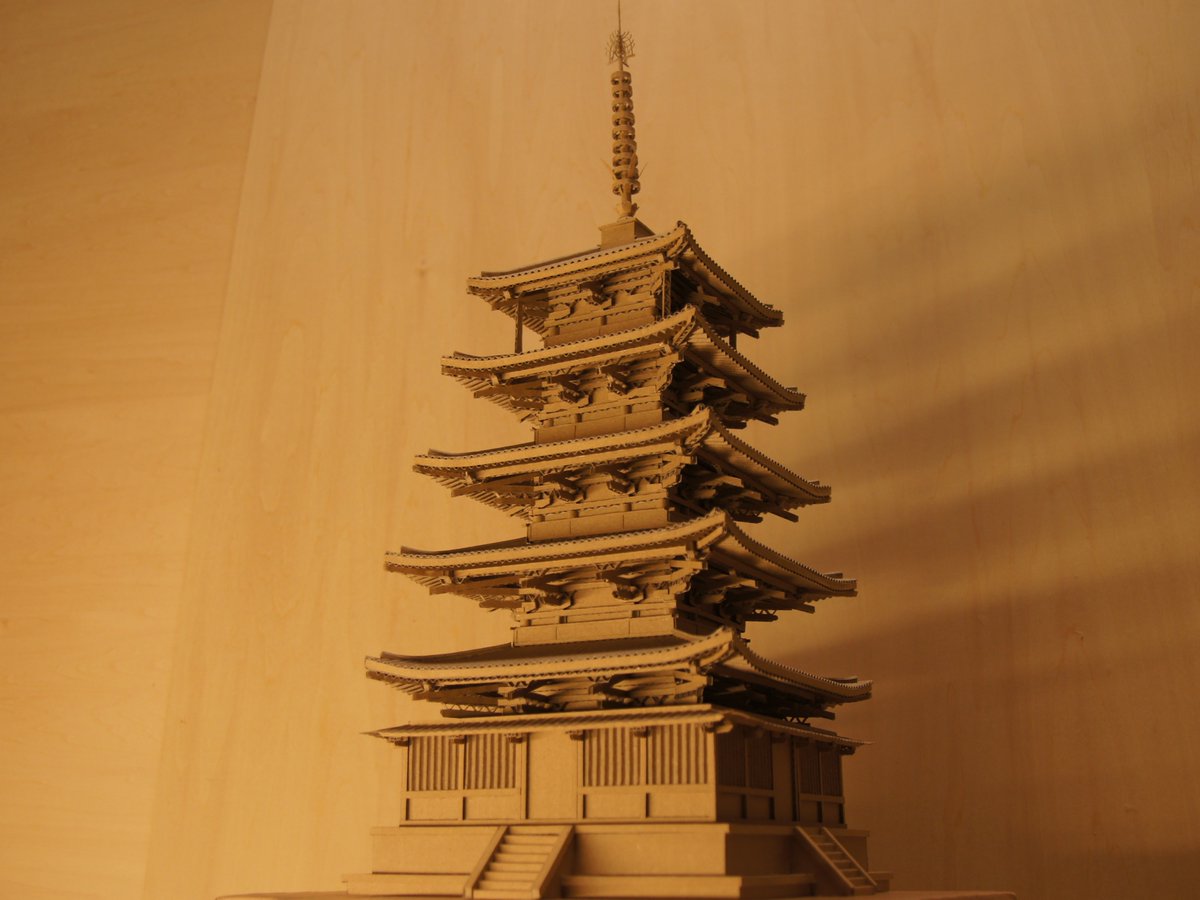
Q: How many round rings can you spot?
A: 9